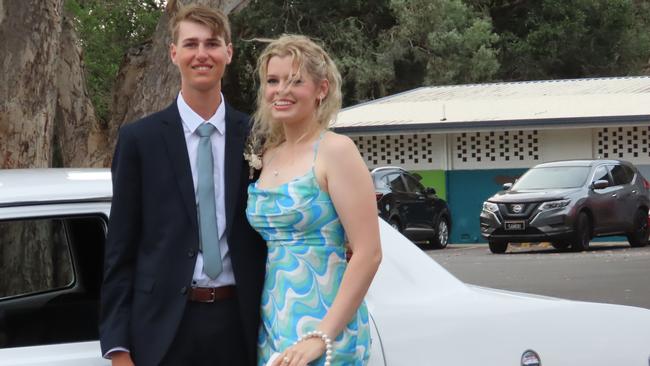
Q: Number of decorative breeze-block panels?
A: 3